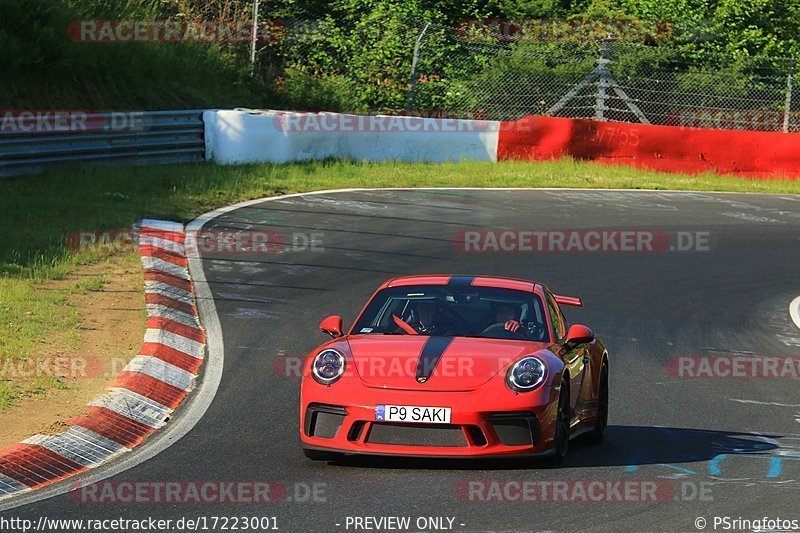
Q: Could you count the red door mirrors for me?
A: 2